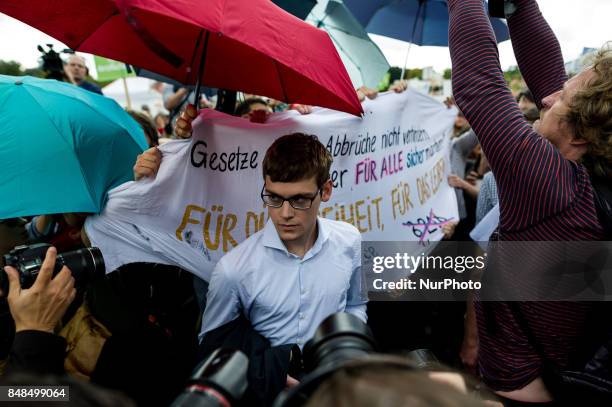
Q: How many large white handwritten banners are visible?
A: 1